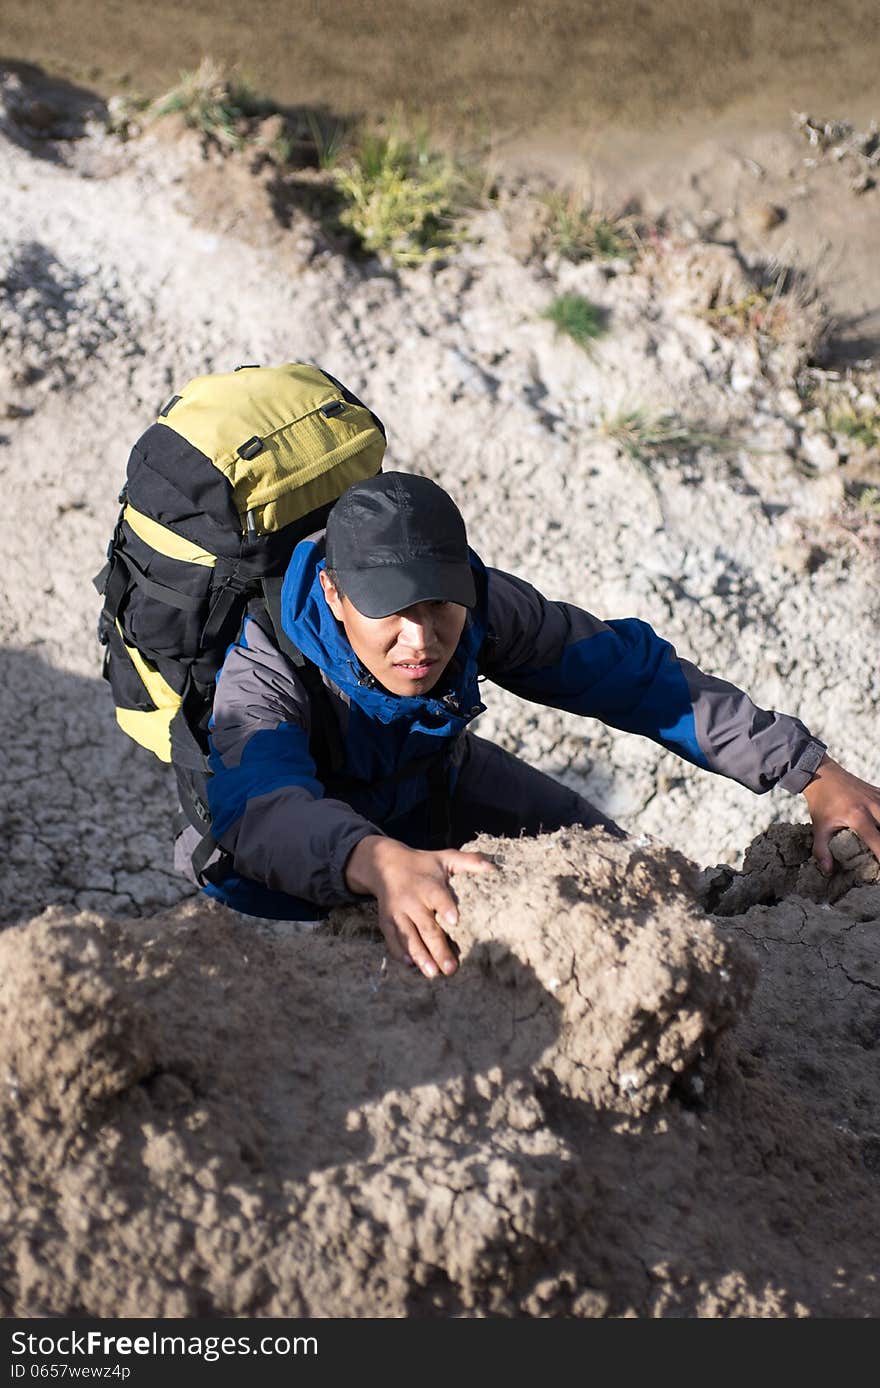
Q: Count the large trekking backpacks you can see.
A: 1